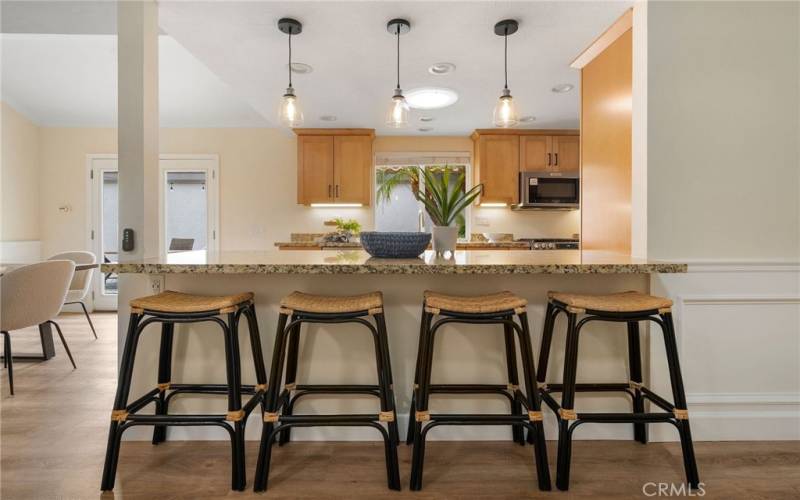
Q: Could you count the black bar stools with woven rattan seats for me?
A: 4